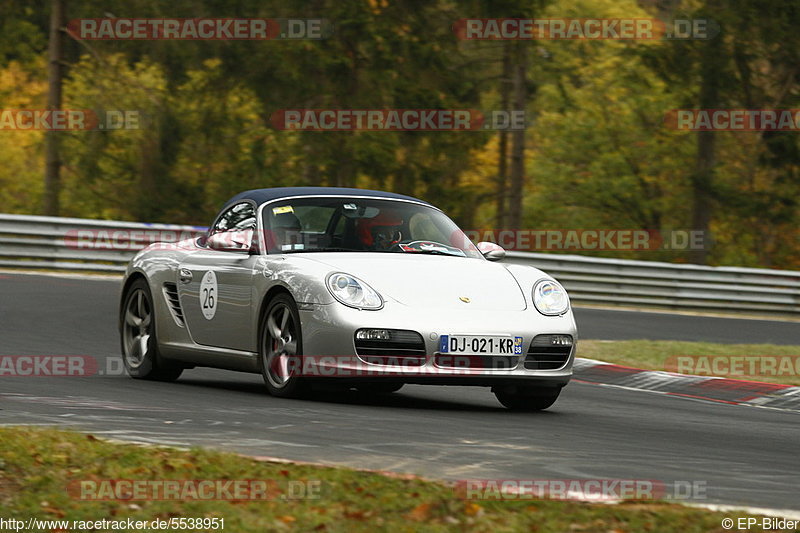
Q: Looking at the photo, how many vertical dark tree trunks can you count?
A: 4